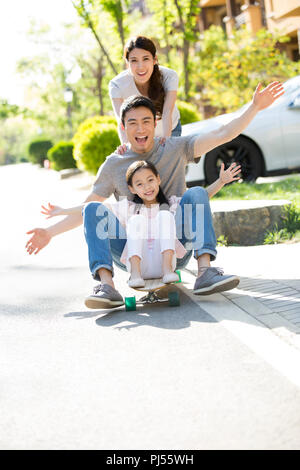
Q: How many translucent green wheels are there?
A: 3